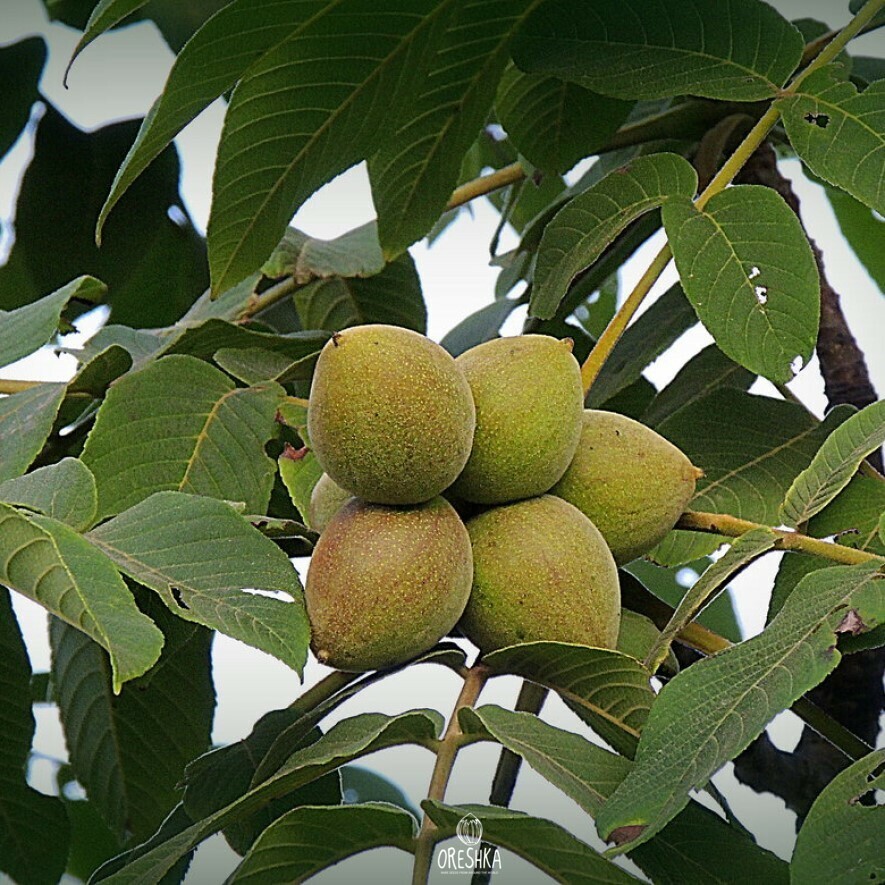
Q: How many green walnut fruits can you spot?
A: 6